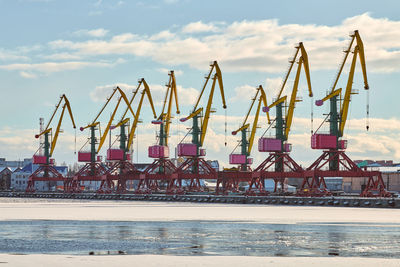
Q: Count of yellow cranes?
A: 8